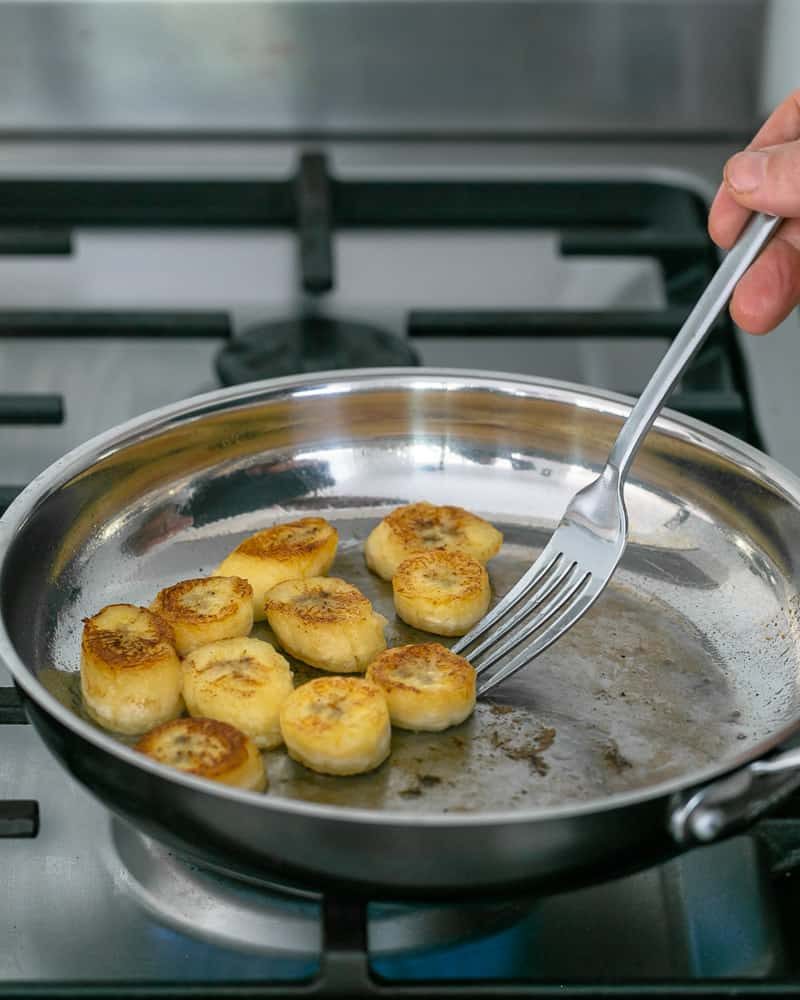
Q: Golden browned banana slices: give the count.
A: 10